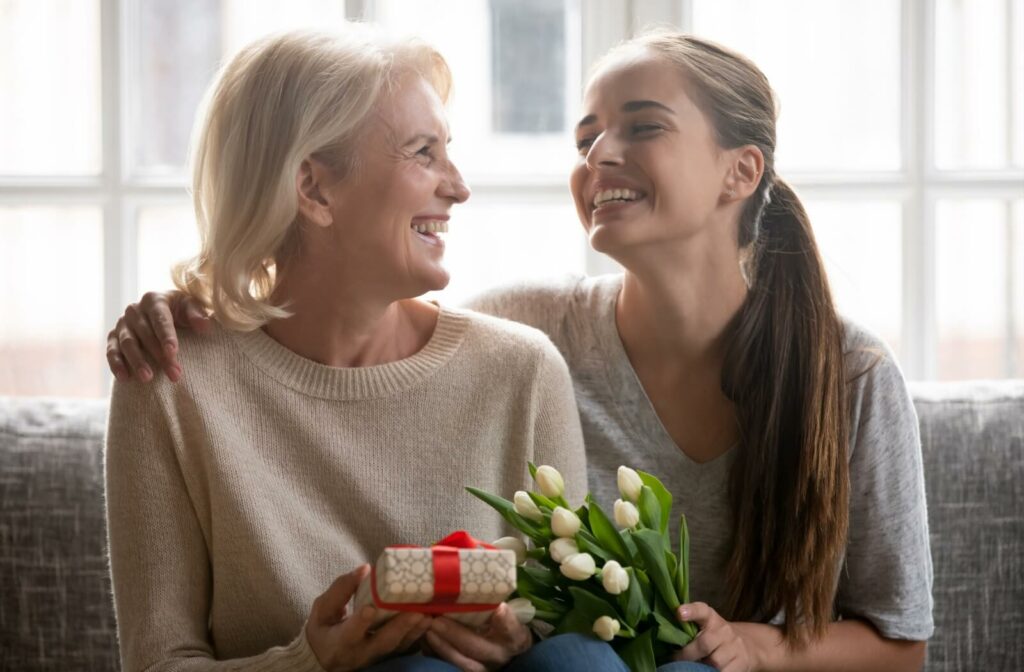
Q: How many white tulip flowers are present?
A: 11